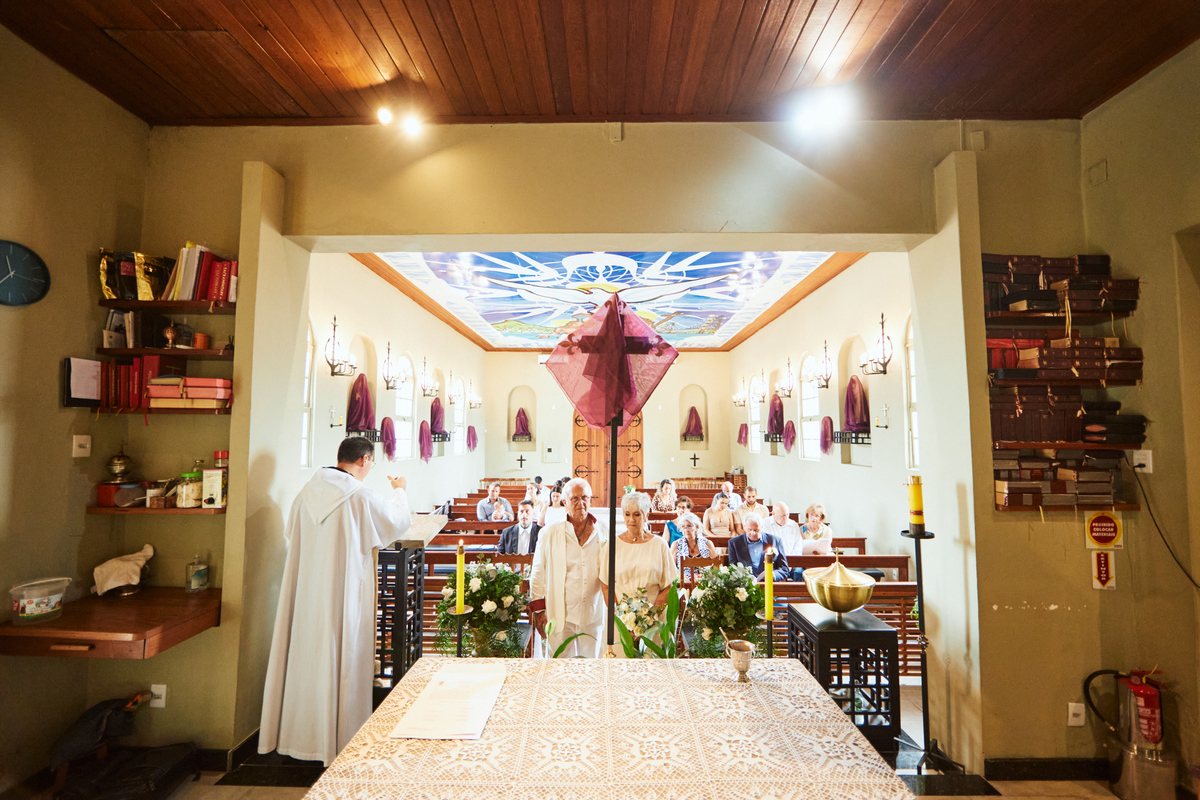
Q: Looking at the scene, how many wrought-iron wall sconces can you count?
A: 10